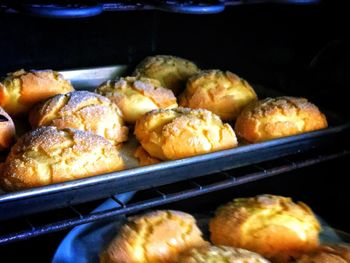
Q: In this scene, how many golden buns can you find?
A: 13